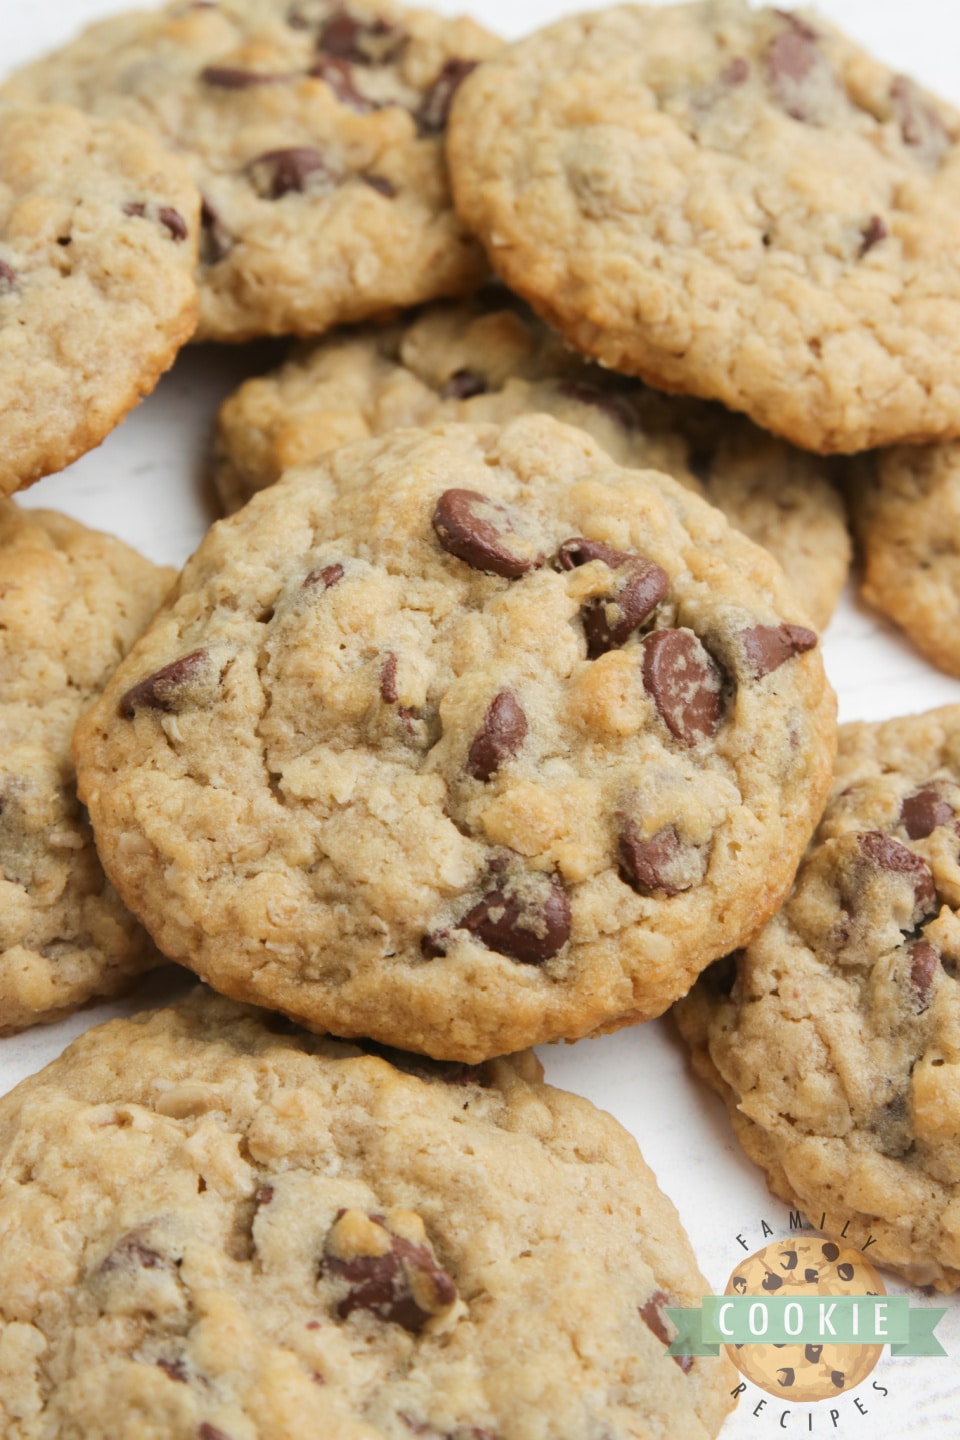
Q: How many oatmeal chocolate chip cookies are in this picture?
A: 9